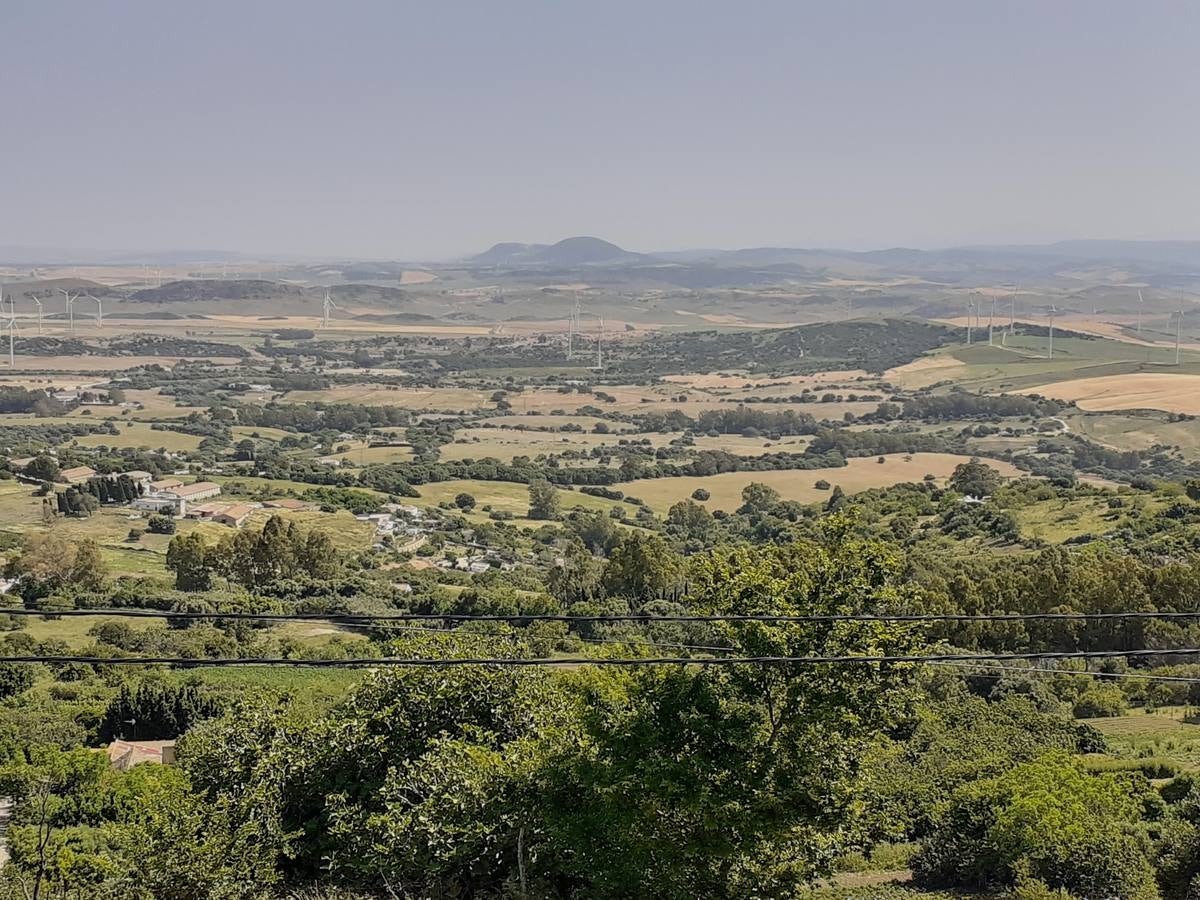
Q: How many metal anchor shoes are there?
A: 0